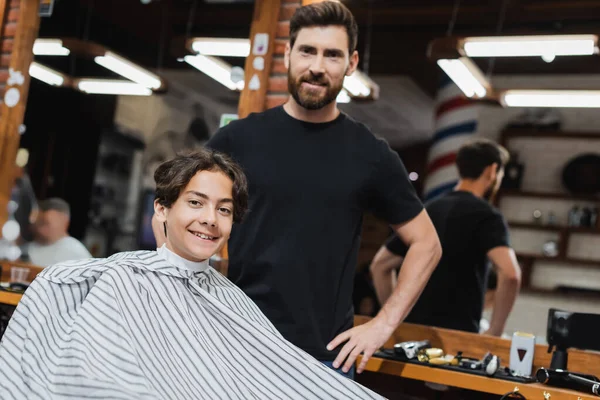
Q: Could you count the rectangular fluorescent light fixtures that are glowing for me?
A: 11